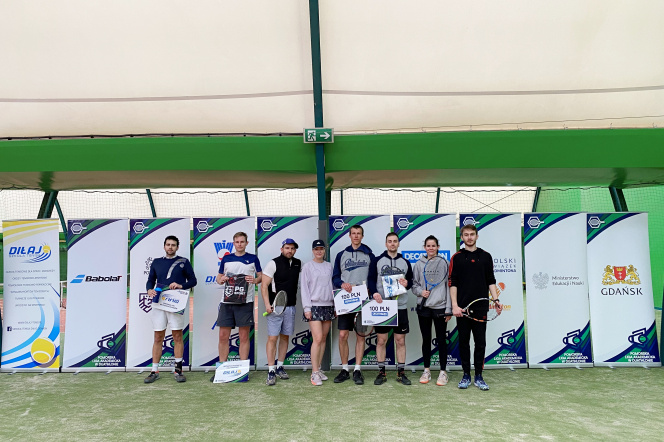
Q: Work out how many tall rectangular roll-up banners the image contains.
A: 10